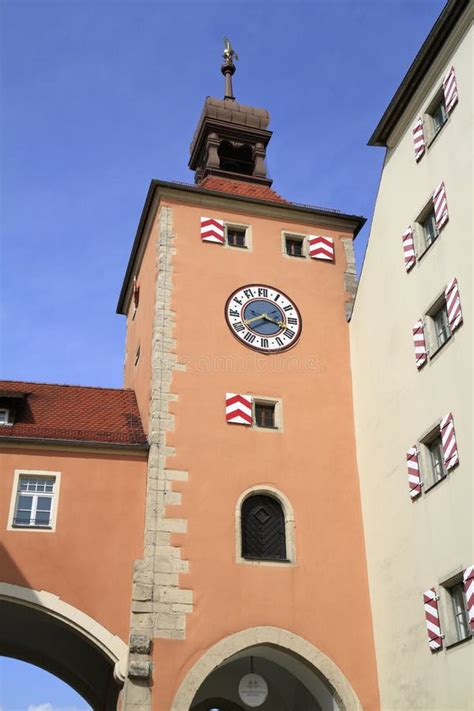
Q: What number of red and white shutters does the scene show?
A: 13